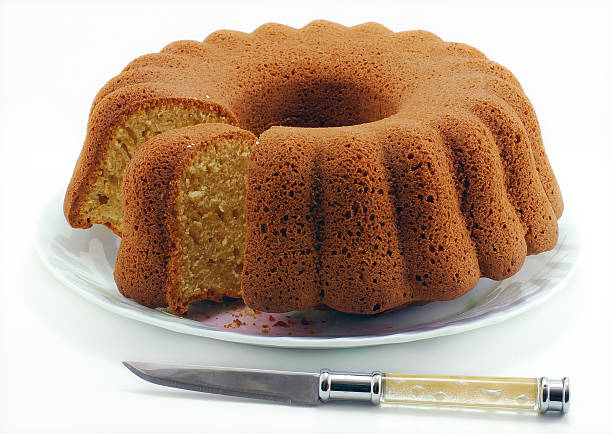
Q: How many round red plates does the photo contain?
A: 0